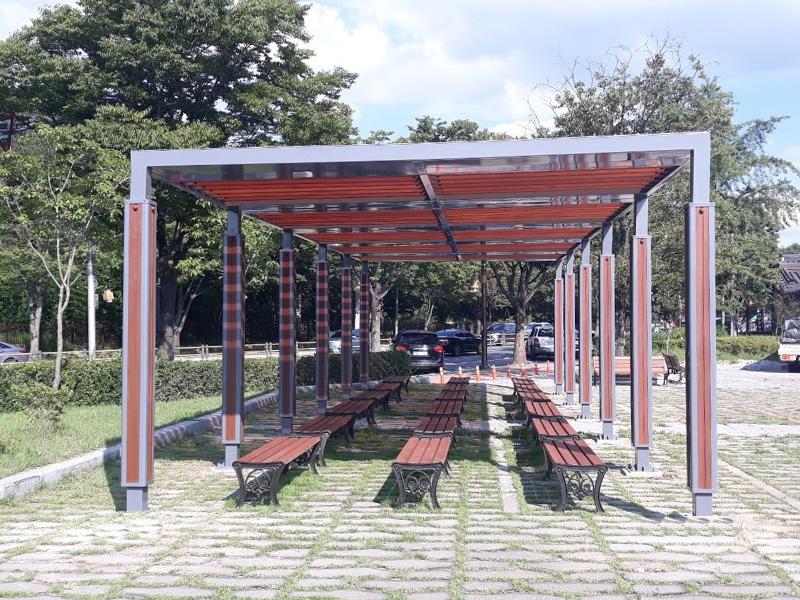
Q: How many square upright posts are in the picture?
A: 12